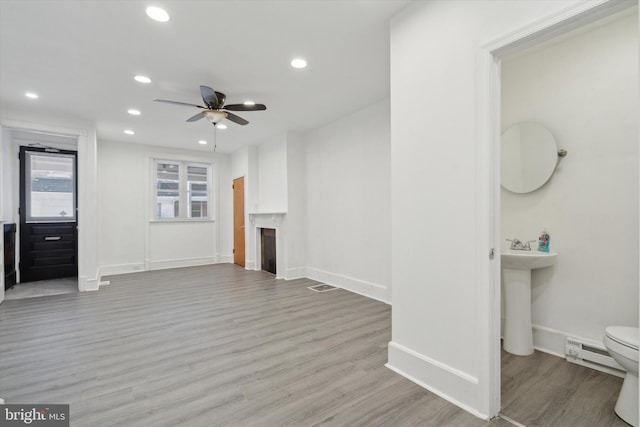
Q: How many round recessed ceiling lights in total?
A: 9